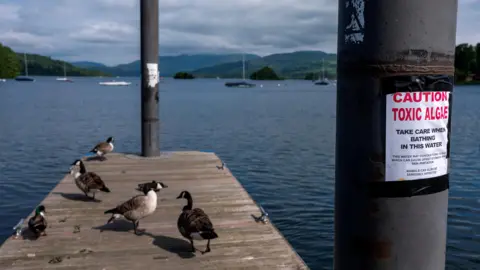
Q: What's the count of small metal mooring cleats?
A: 3